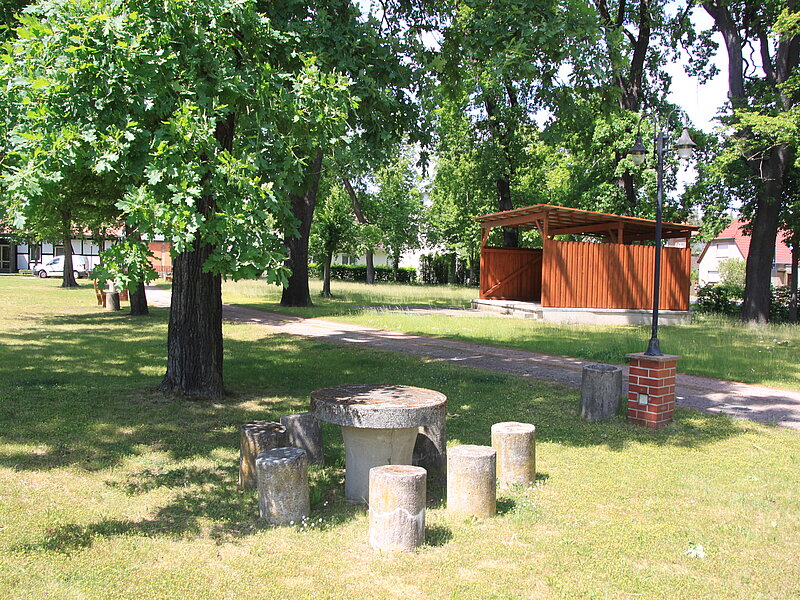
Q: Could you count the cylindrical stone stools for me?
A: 7